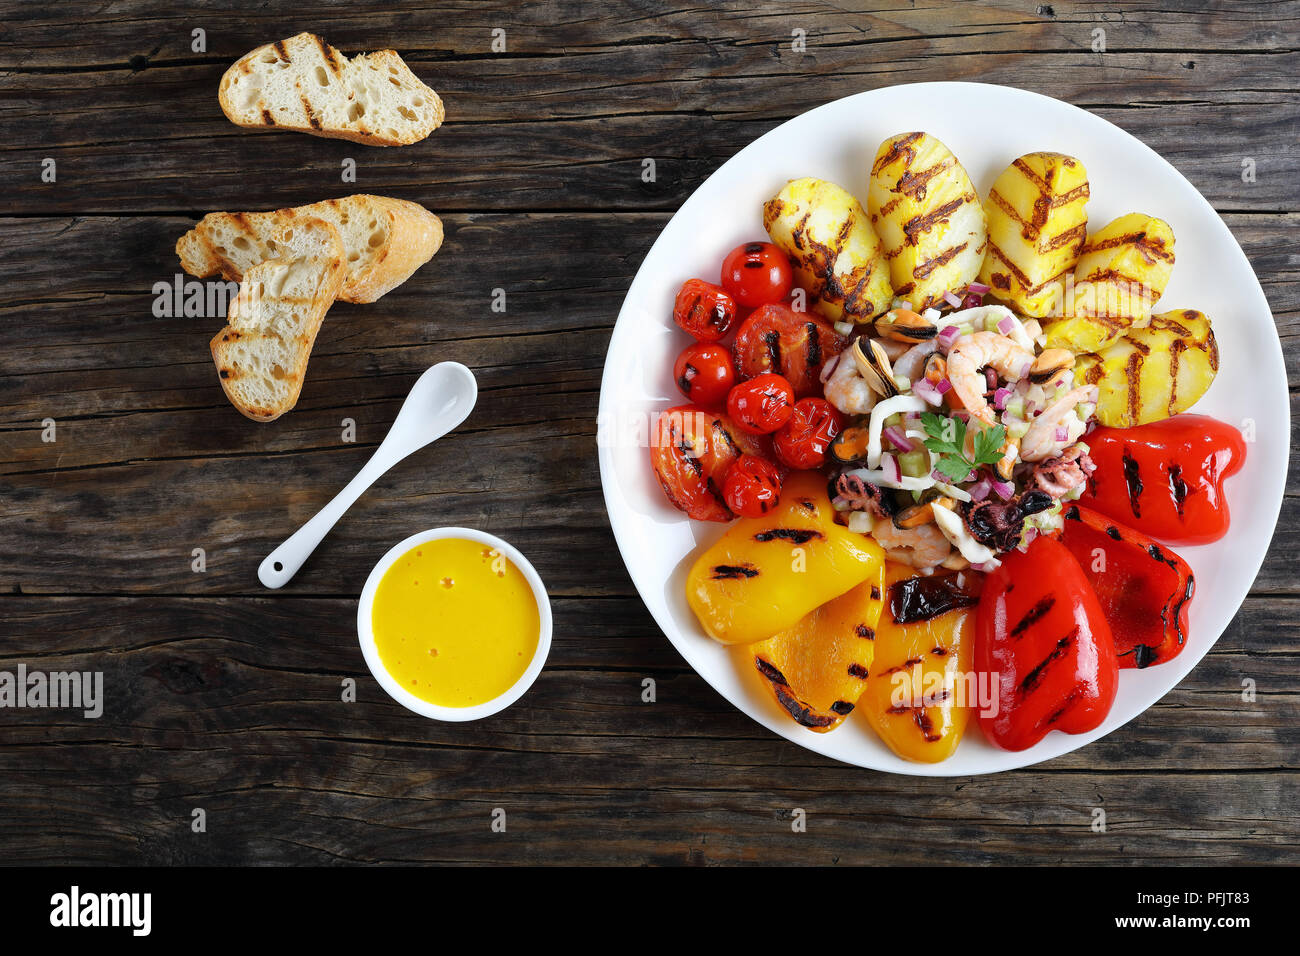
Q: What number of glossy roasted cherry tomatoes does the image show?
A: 6